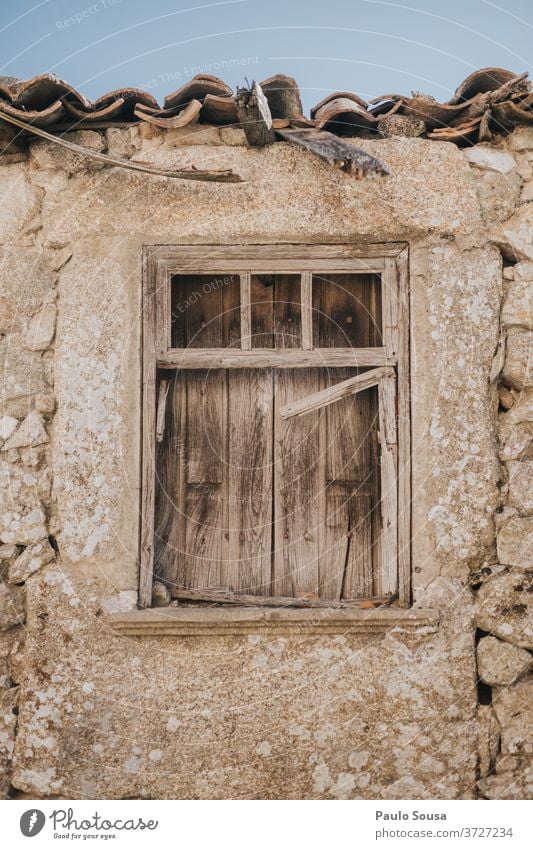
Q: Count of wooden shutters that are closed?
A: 2